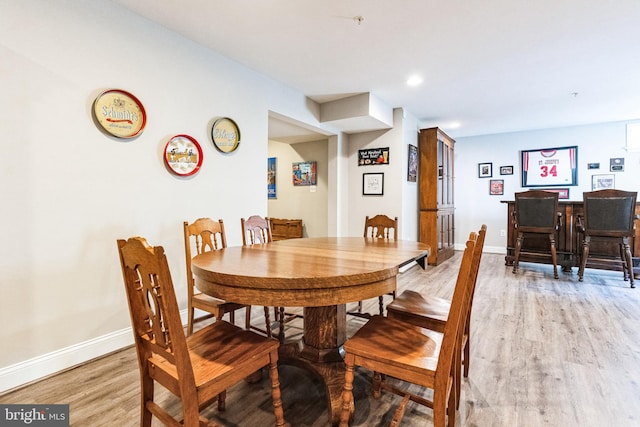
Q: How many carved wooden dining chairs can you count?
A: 6